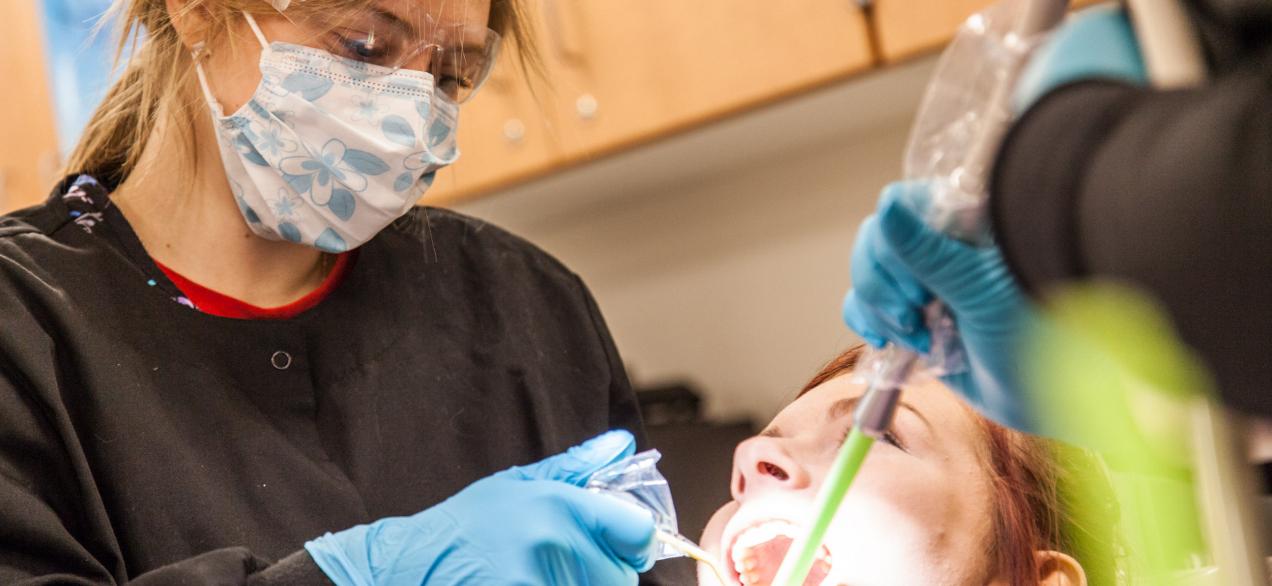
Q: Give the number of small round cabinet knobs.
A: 2